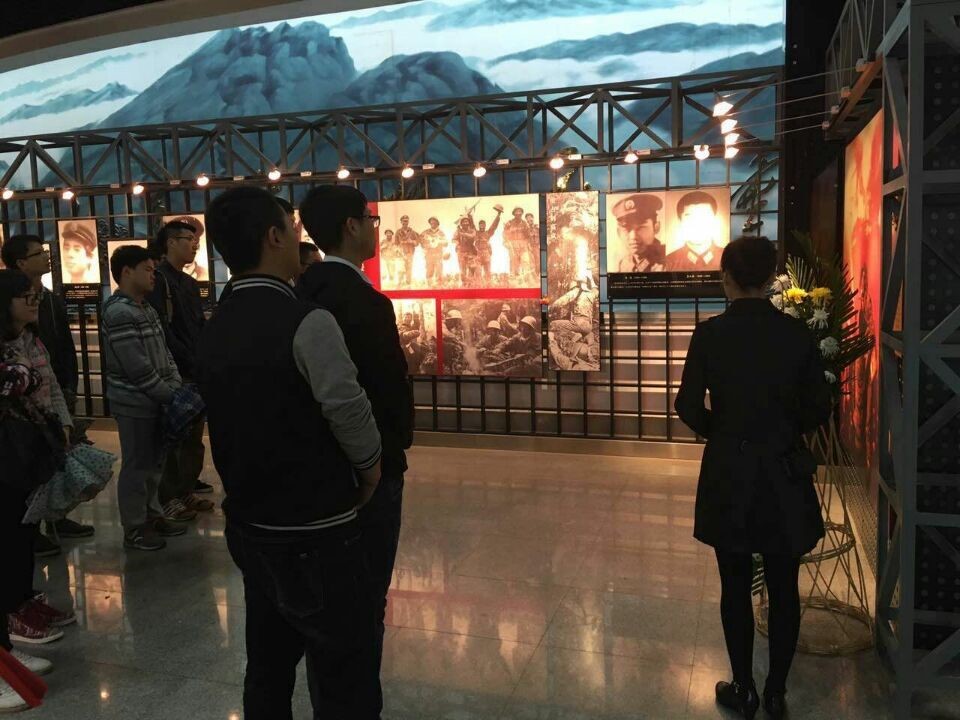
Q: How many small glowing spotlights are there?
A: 15